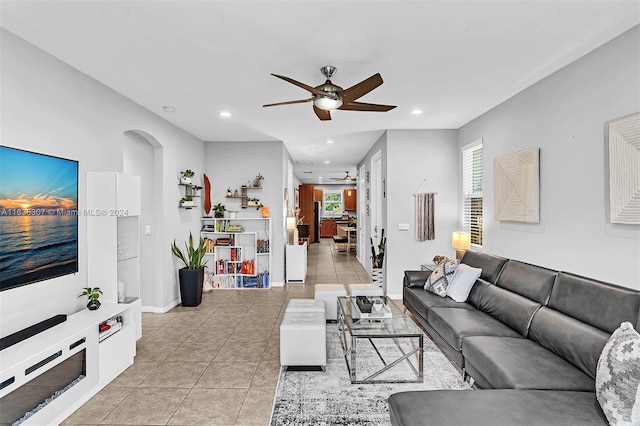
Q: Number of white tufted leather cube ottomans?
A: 4